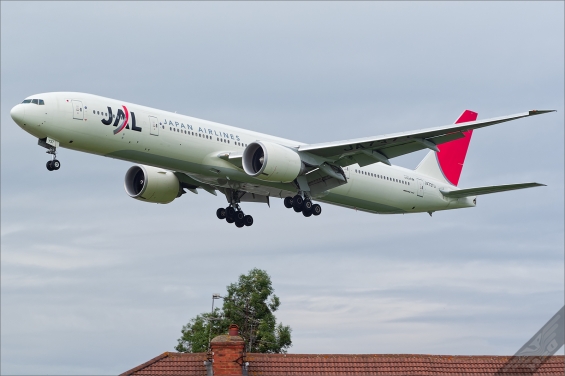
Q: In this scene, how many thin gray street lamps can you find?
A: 1